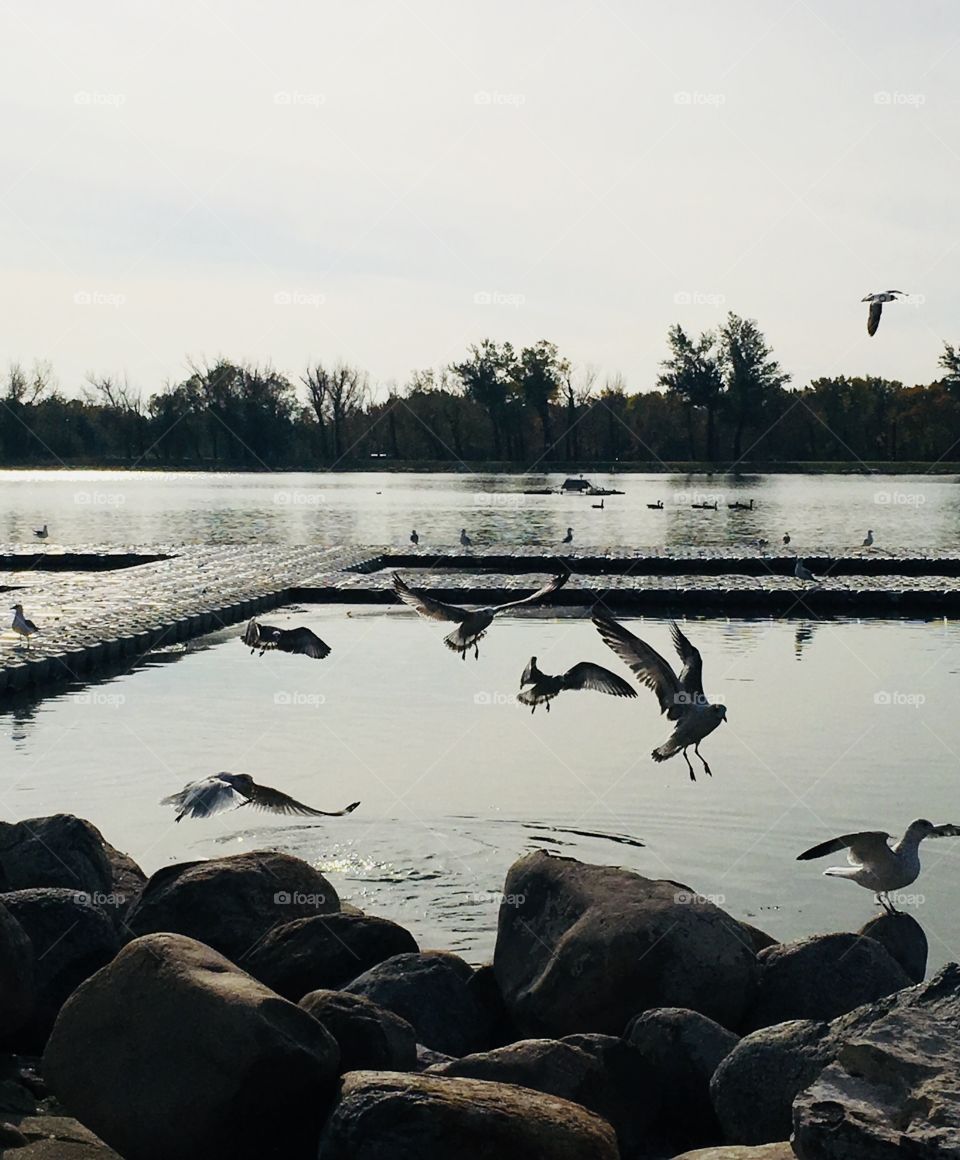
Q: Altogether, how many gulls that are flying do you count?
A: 6